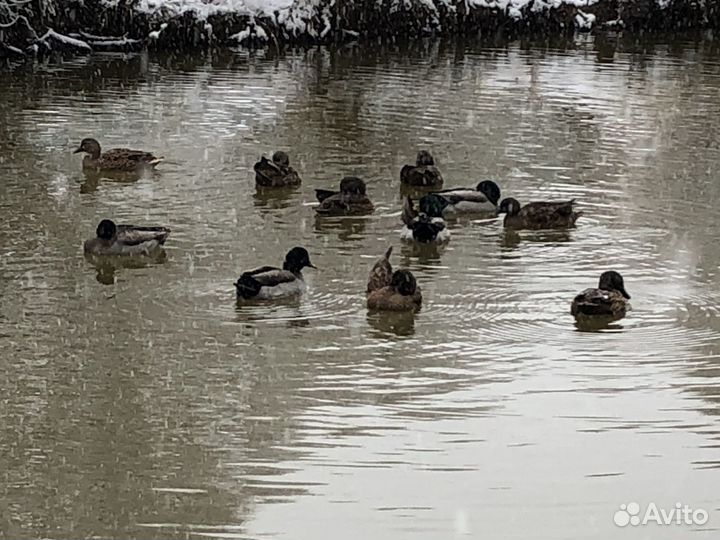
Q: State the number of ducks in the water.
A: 11